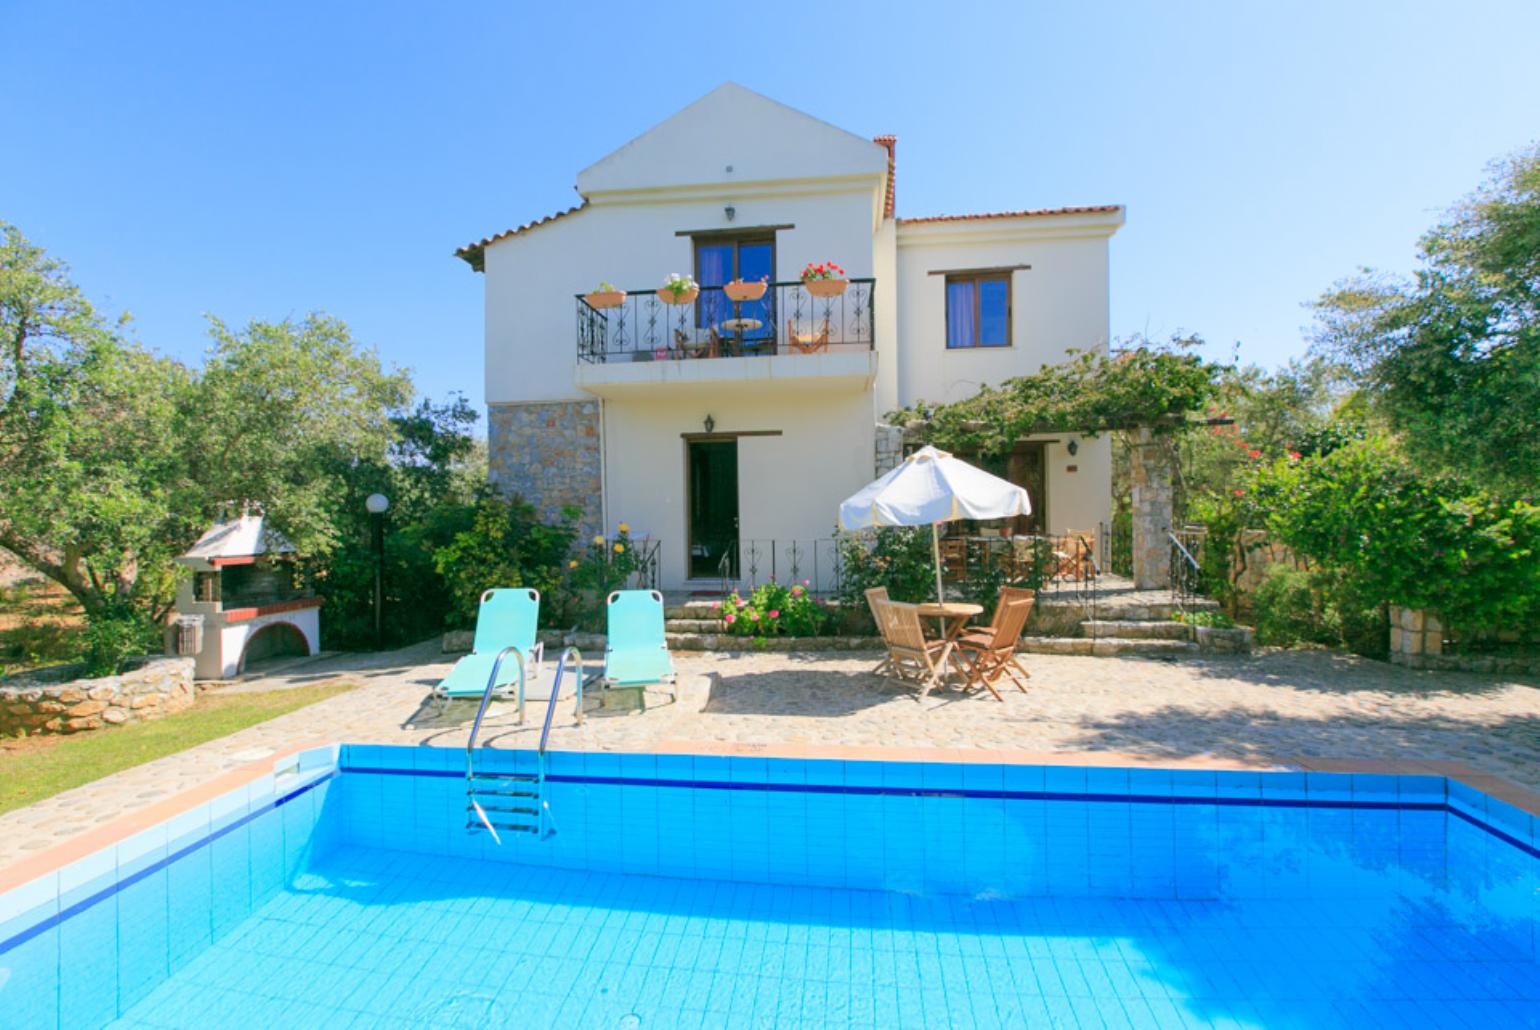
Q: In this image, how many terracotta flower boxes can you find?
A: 4